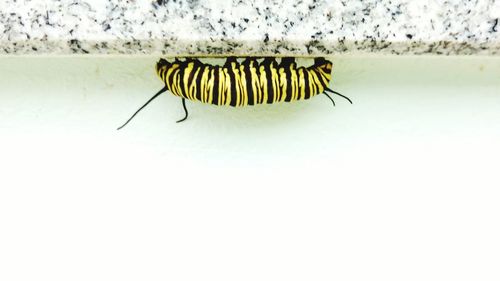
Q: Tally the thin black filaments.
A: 4